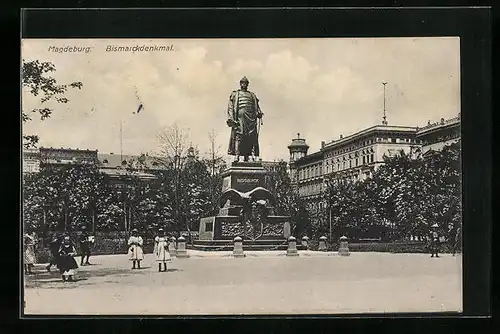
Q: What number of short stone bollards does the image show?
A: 7